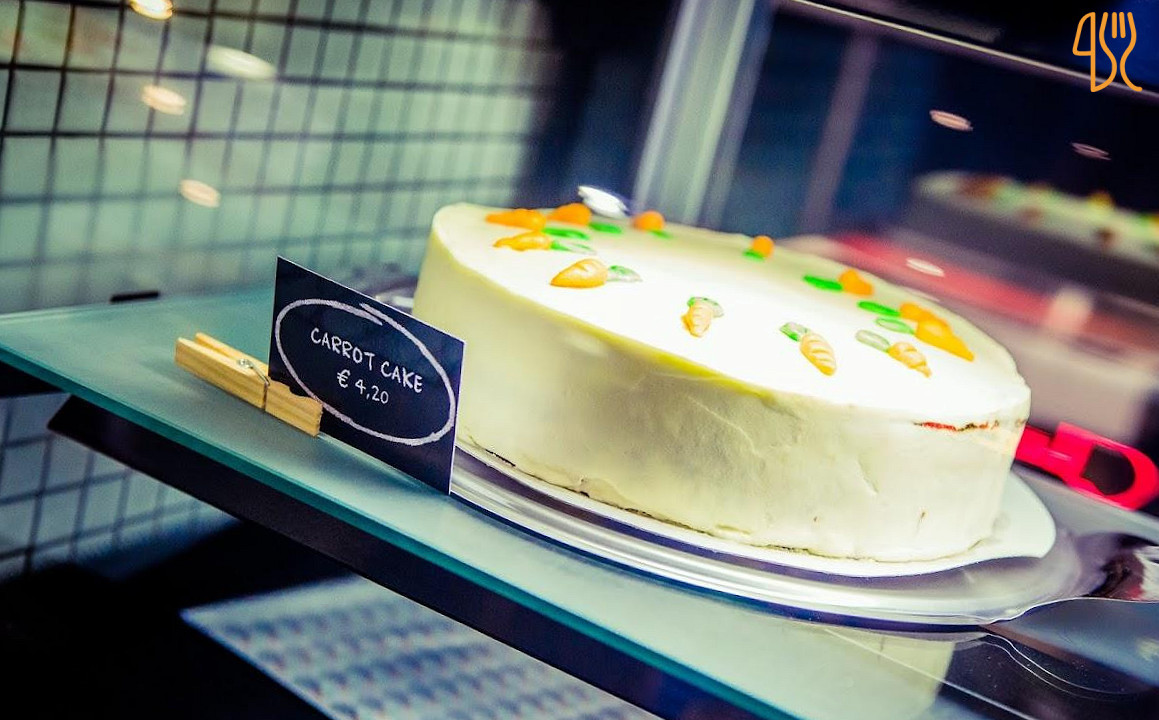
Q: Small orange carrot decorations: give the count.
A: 12